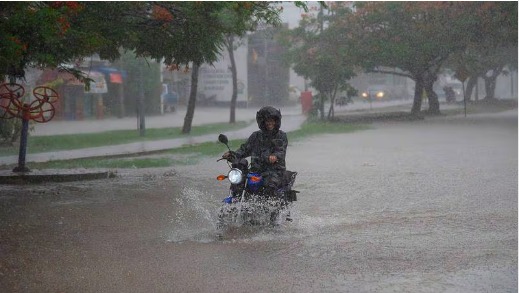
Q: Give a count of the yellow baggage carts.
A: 0